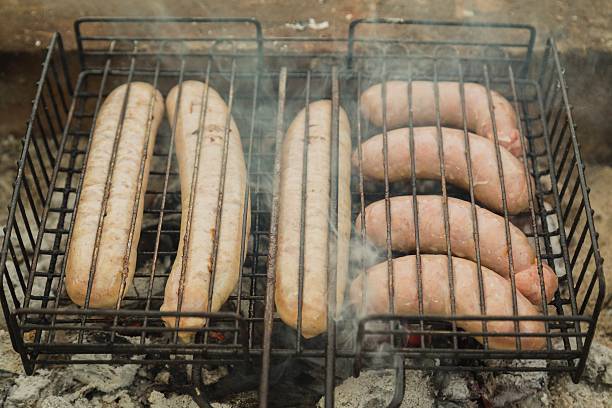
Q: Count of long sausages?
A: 3